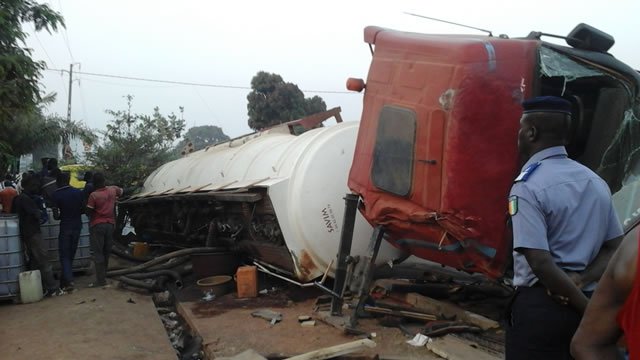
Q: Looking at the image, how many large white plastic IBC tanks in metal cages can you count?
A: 2